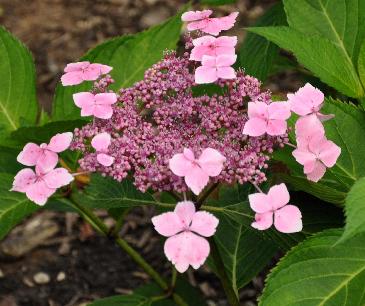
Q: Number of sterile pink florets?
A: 15